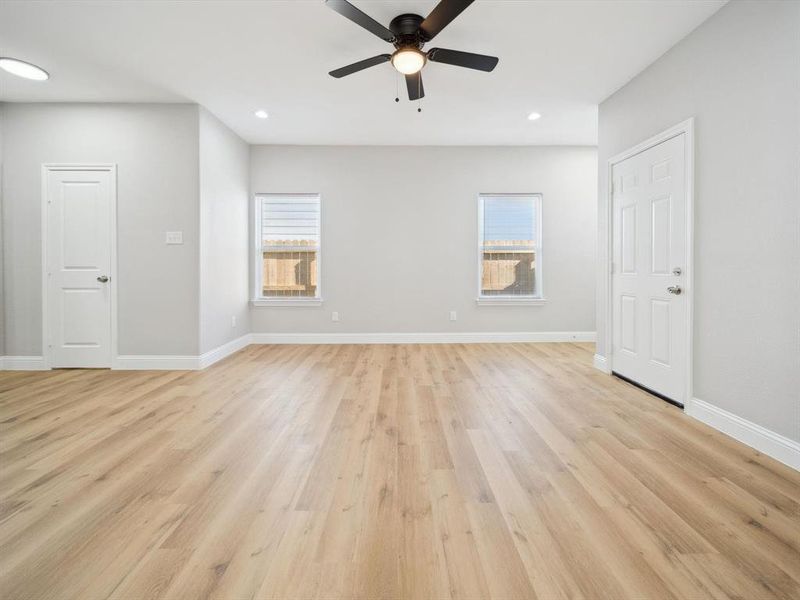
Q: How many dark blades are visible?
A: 5